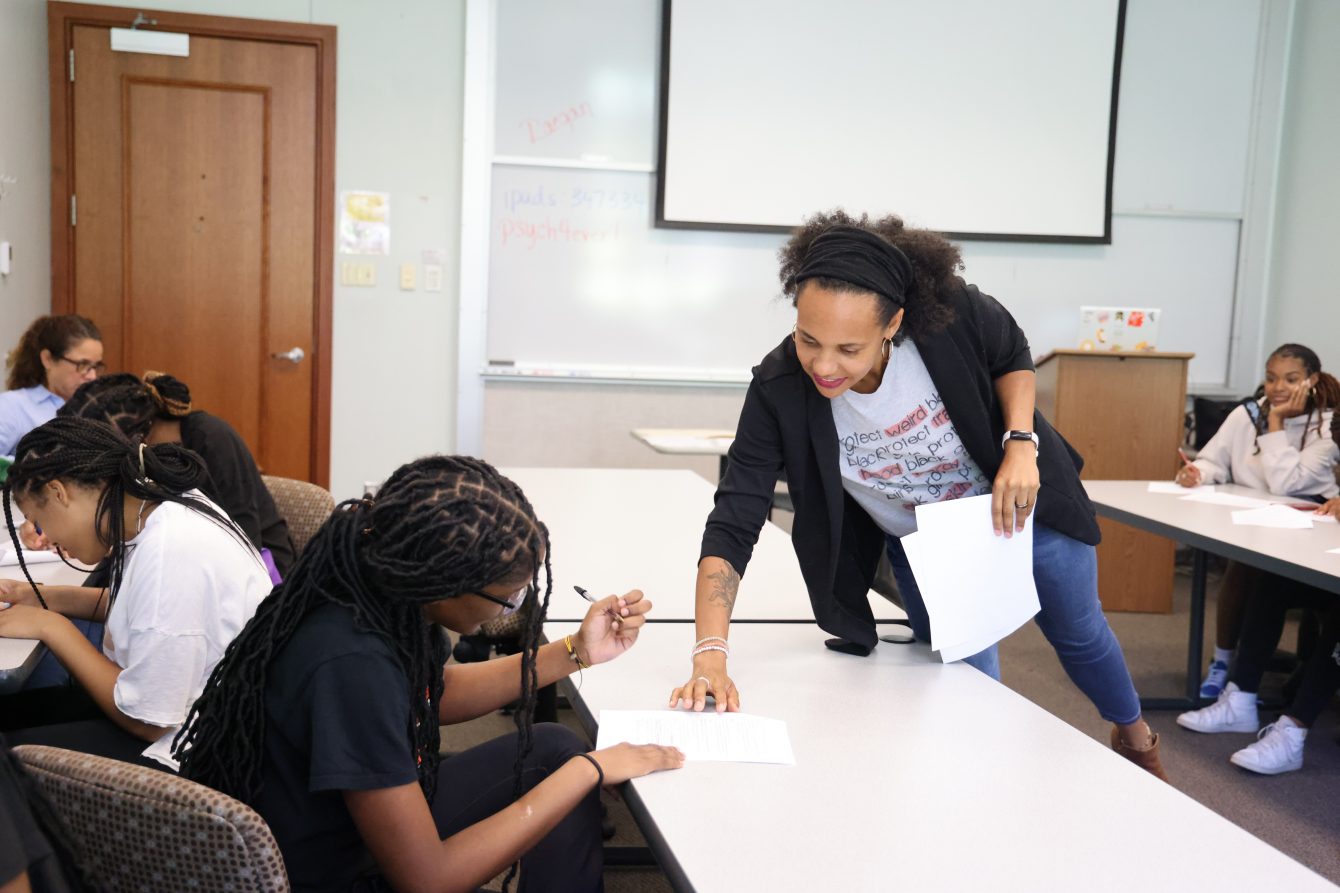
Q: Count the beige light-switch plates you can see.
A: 2